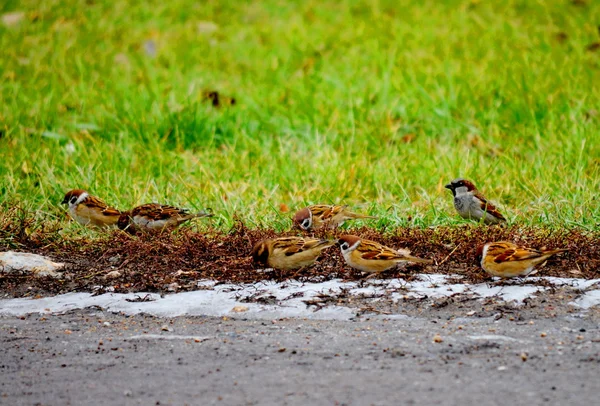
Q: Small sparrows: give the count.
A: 7